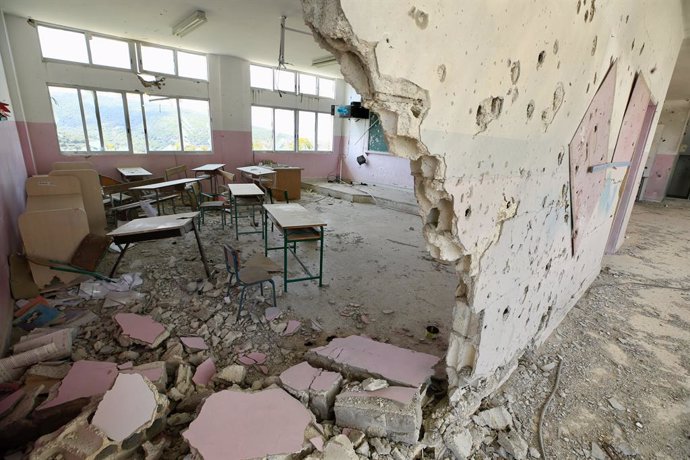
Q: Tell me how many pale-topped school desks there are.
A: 7